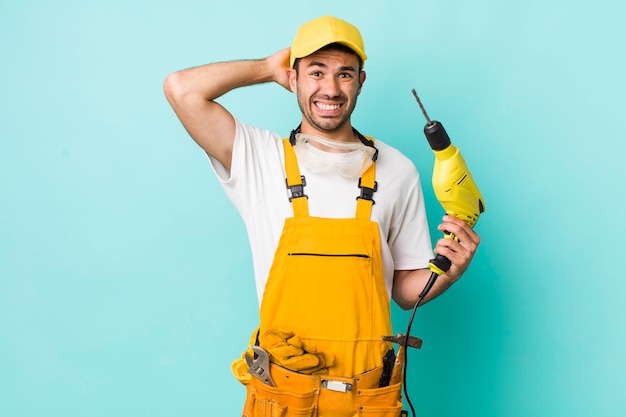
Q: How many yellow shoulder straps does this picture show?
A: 2